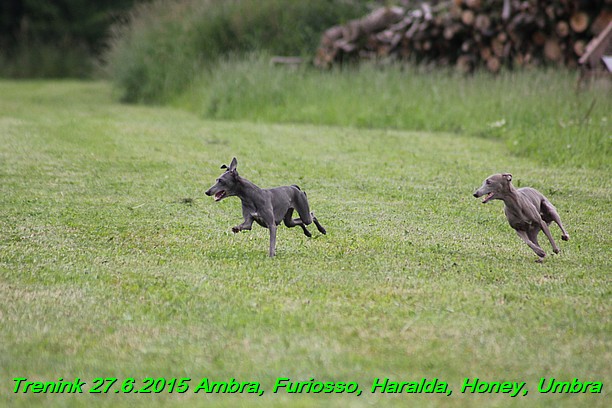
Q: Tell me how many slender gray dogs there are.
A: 2